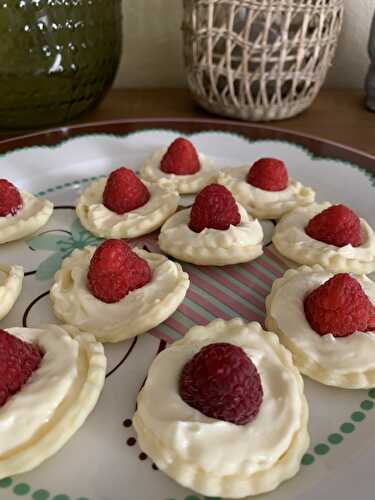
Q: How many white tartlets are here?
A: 11